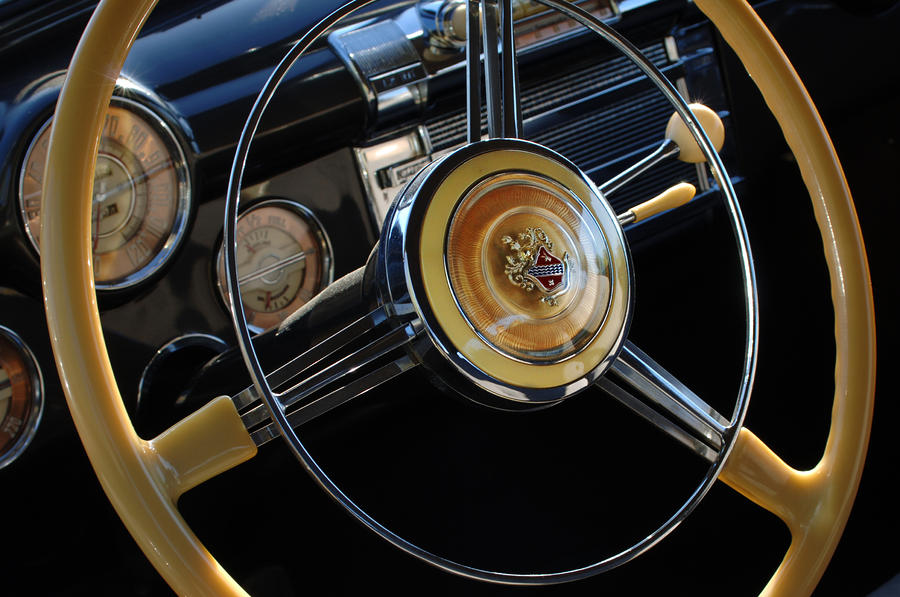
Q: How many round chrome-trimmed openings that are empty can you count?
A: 1